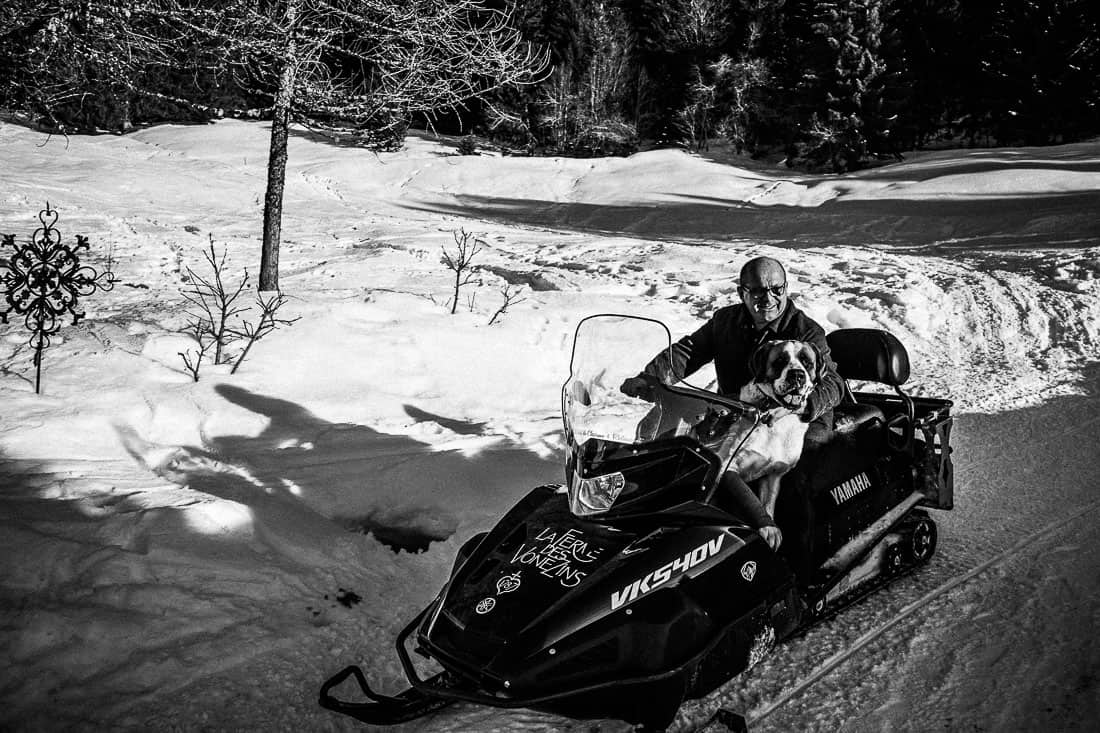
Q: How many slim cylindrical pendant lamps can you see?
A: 0